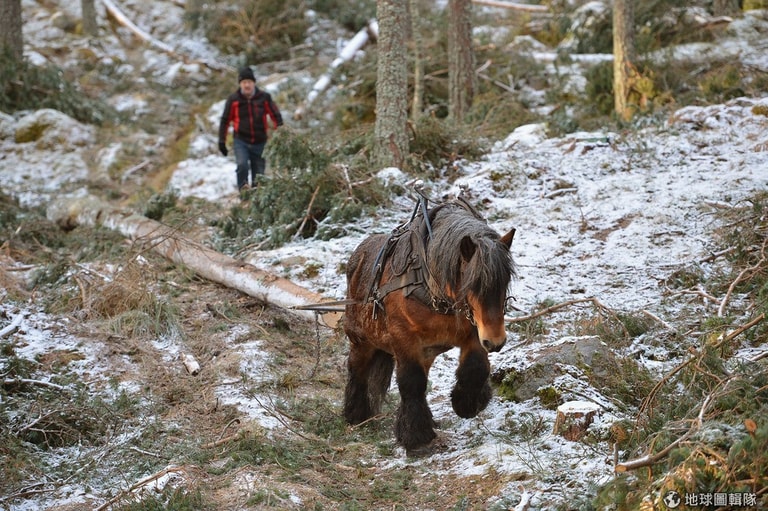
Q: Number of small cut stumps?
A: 1